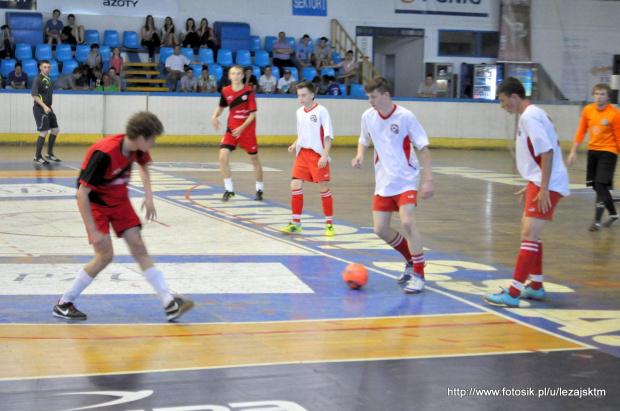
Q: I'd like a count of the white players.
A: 3